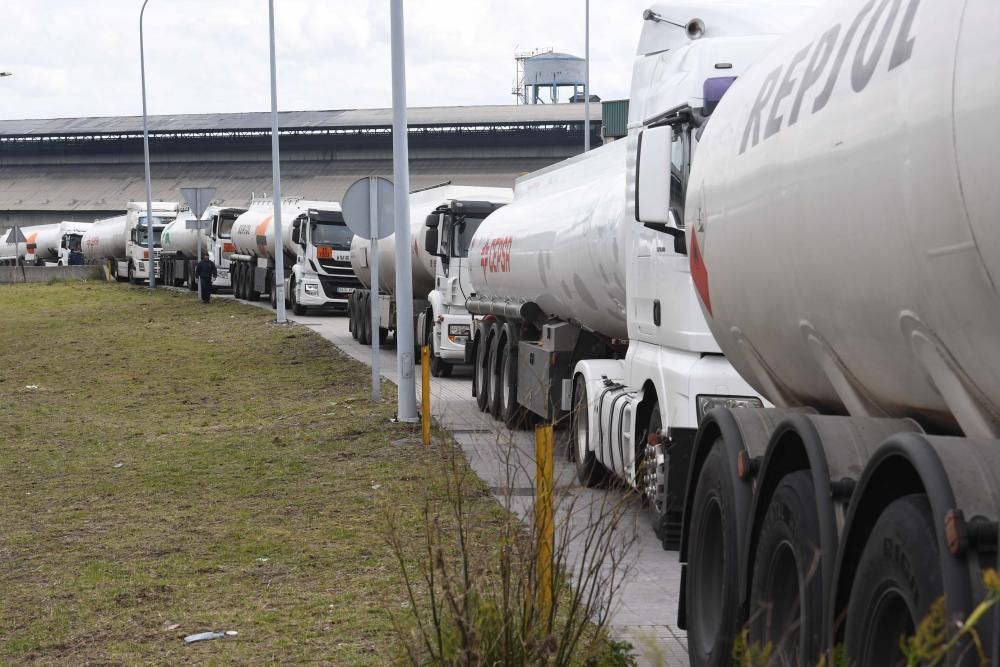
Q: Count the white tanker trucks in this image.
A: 7